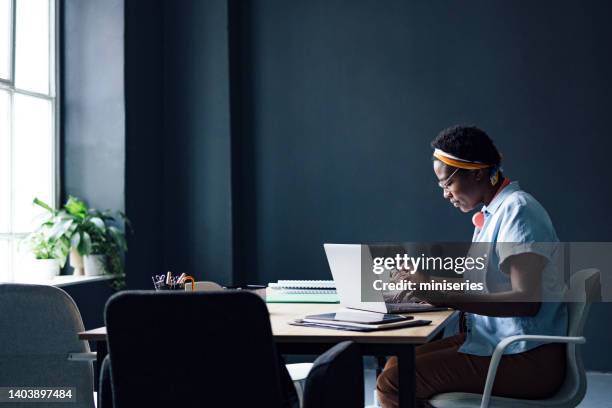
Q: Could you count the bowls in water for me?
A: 0